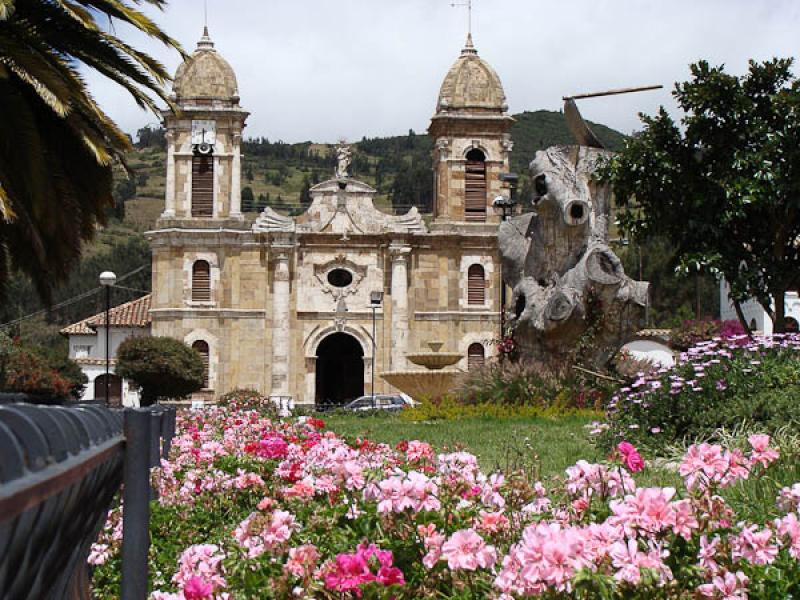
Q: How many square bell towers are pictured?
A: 2